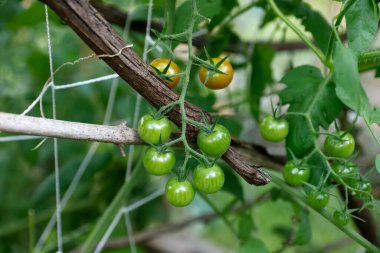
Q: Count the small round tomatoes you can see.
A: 14